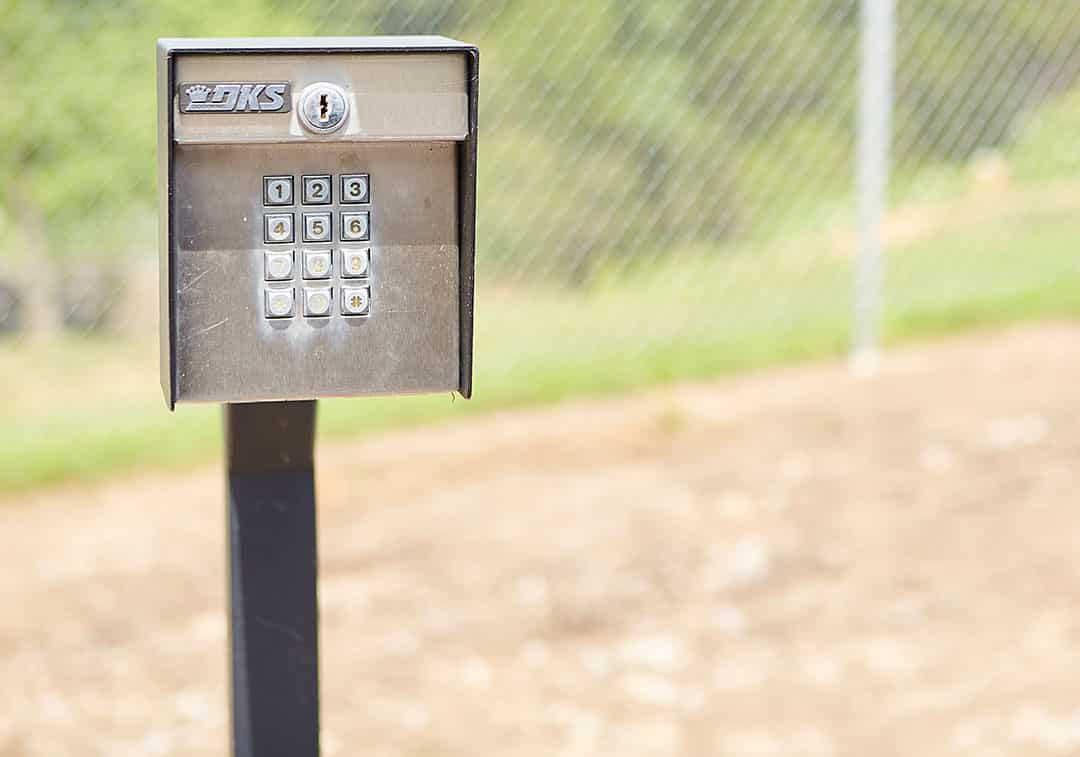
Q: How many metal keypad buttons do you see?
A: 12